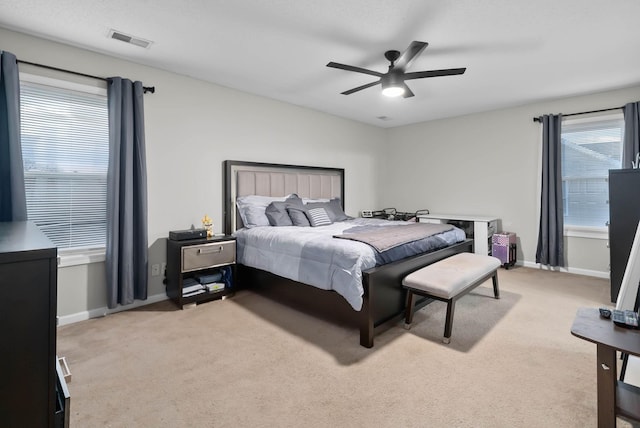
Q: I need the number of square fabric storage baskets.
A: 0